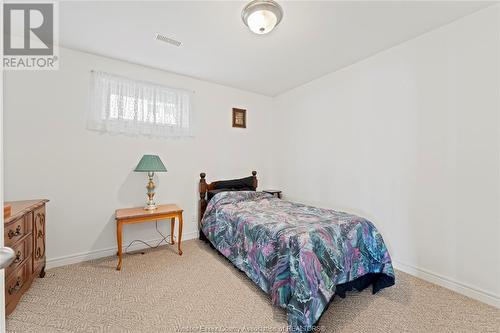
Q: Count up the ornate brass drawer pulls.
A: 3